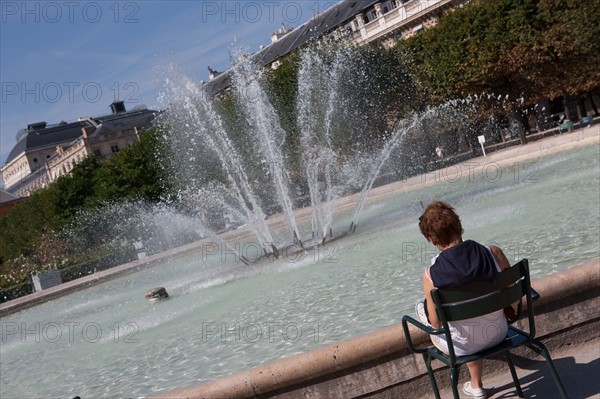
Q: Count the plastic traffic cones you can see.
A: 0